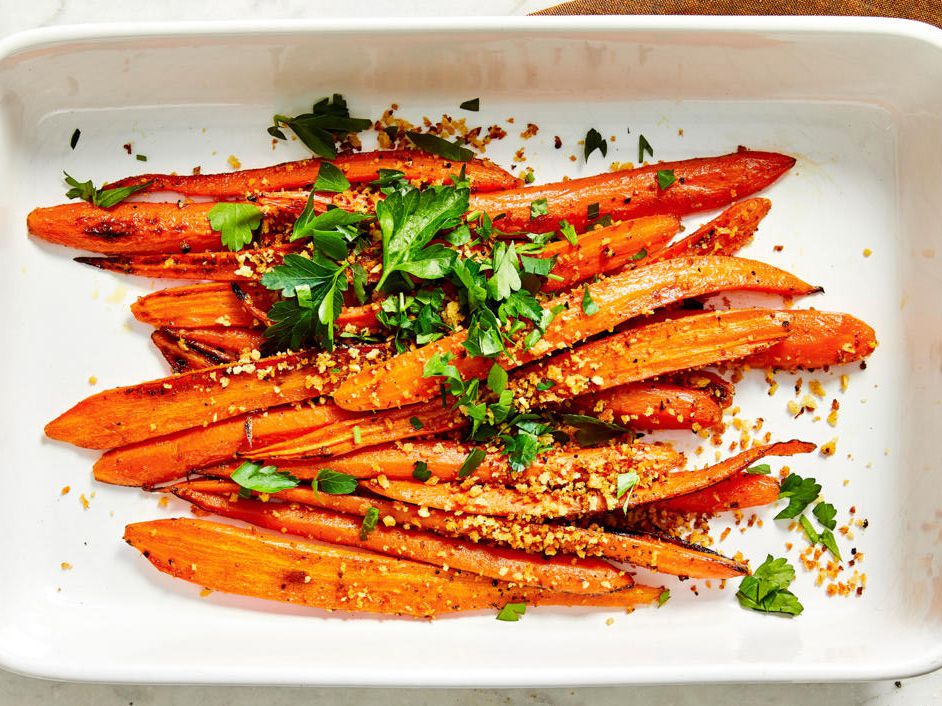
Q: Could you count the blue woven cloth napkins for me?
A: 0